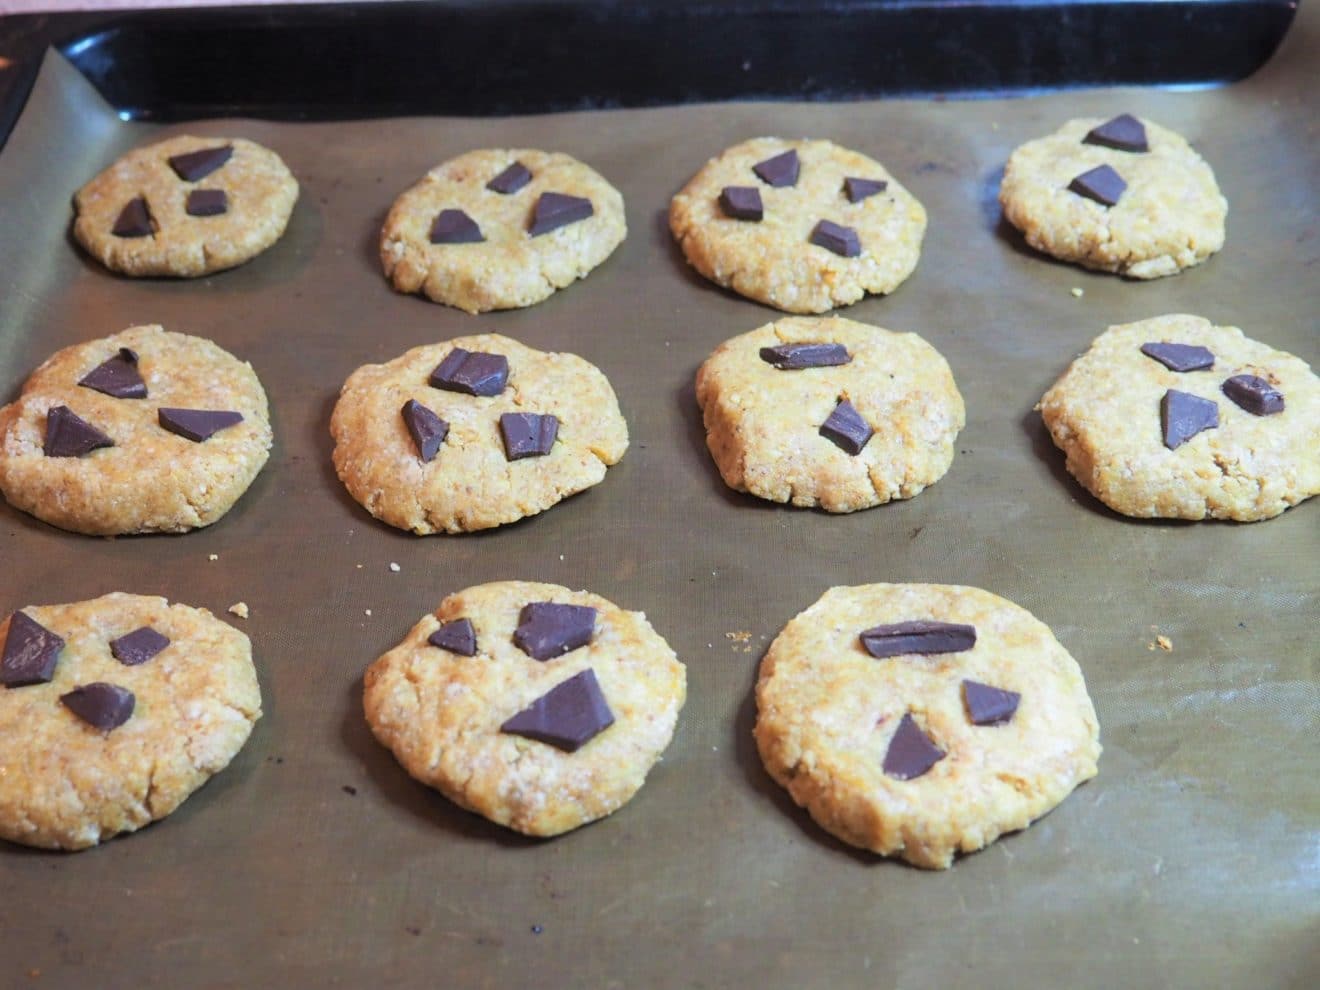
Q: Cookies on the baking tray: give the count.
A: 11